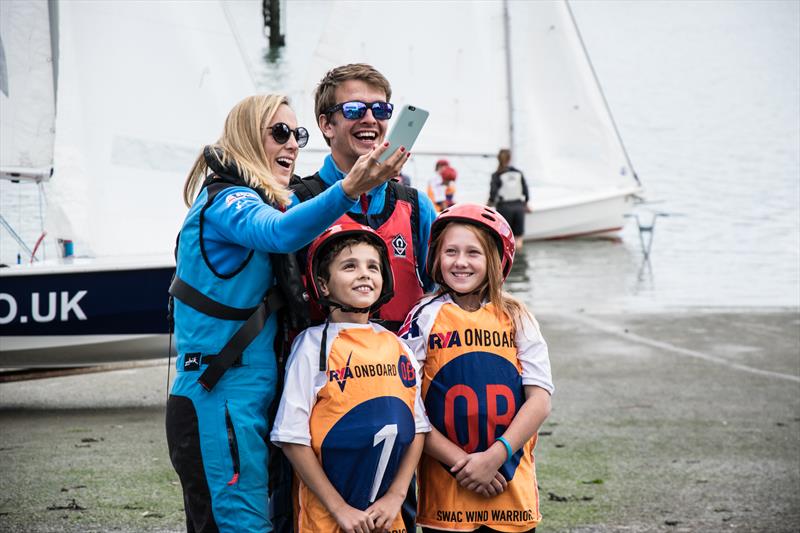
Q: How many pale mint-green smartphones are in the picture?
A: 1